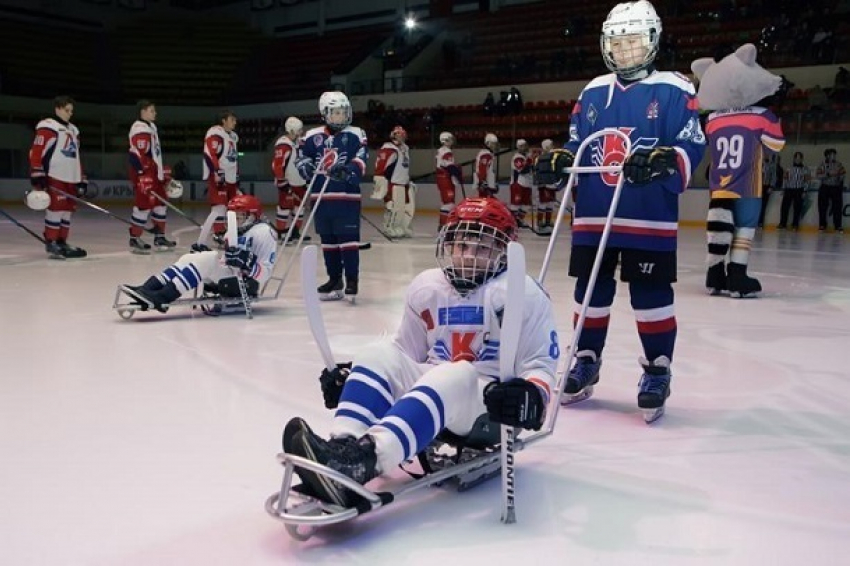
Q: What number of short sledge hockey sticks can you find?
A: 4